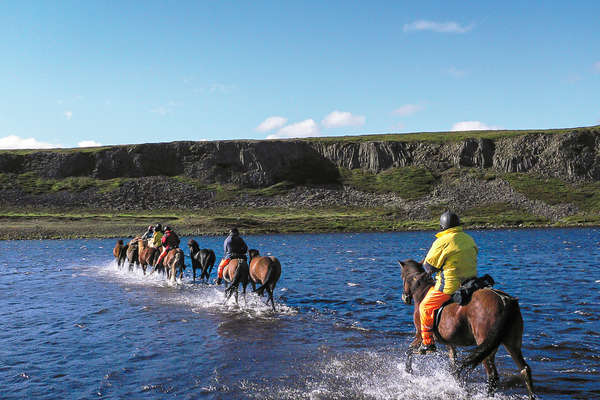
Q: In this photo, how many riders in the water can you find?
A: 5